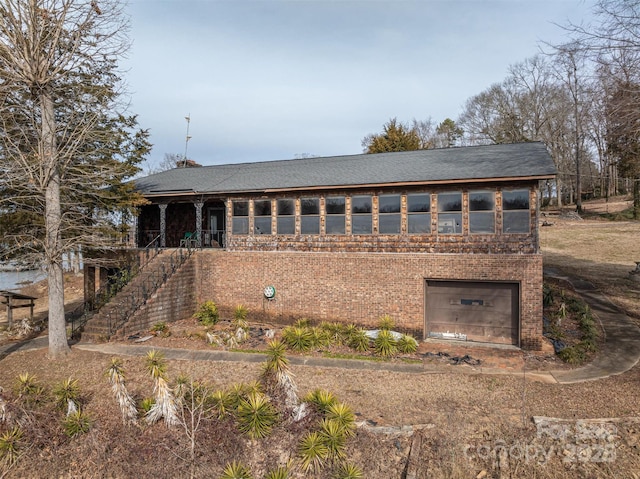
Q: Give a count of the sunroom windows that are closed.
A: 11